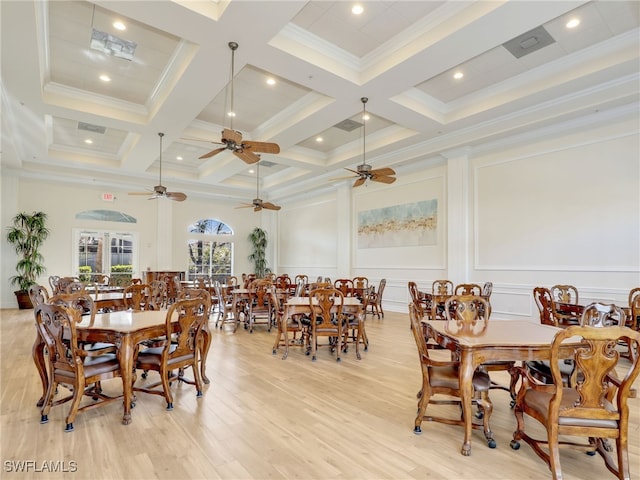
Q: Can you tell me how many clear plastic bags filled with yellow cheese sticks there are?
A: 0